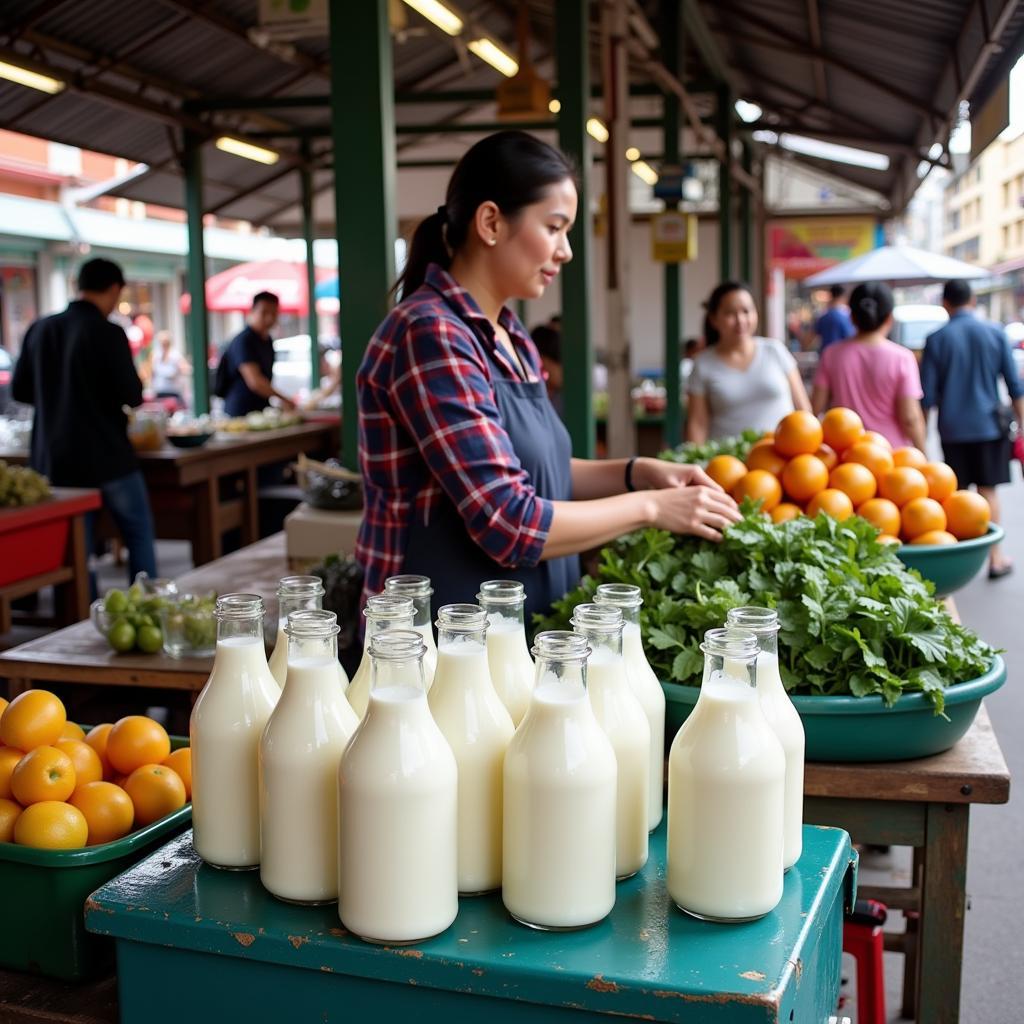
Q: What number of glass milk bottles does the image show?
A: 13